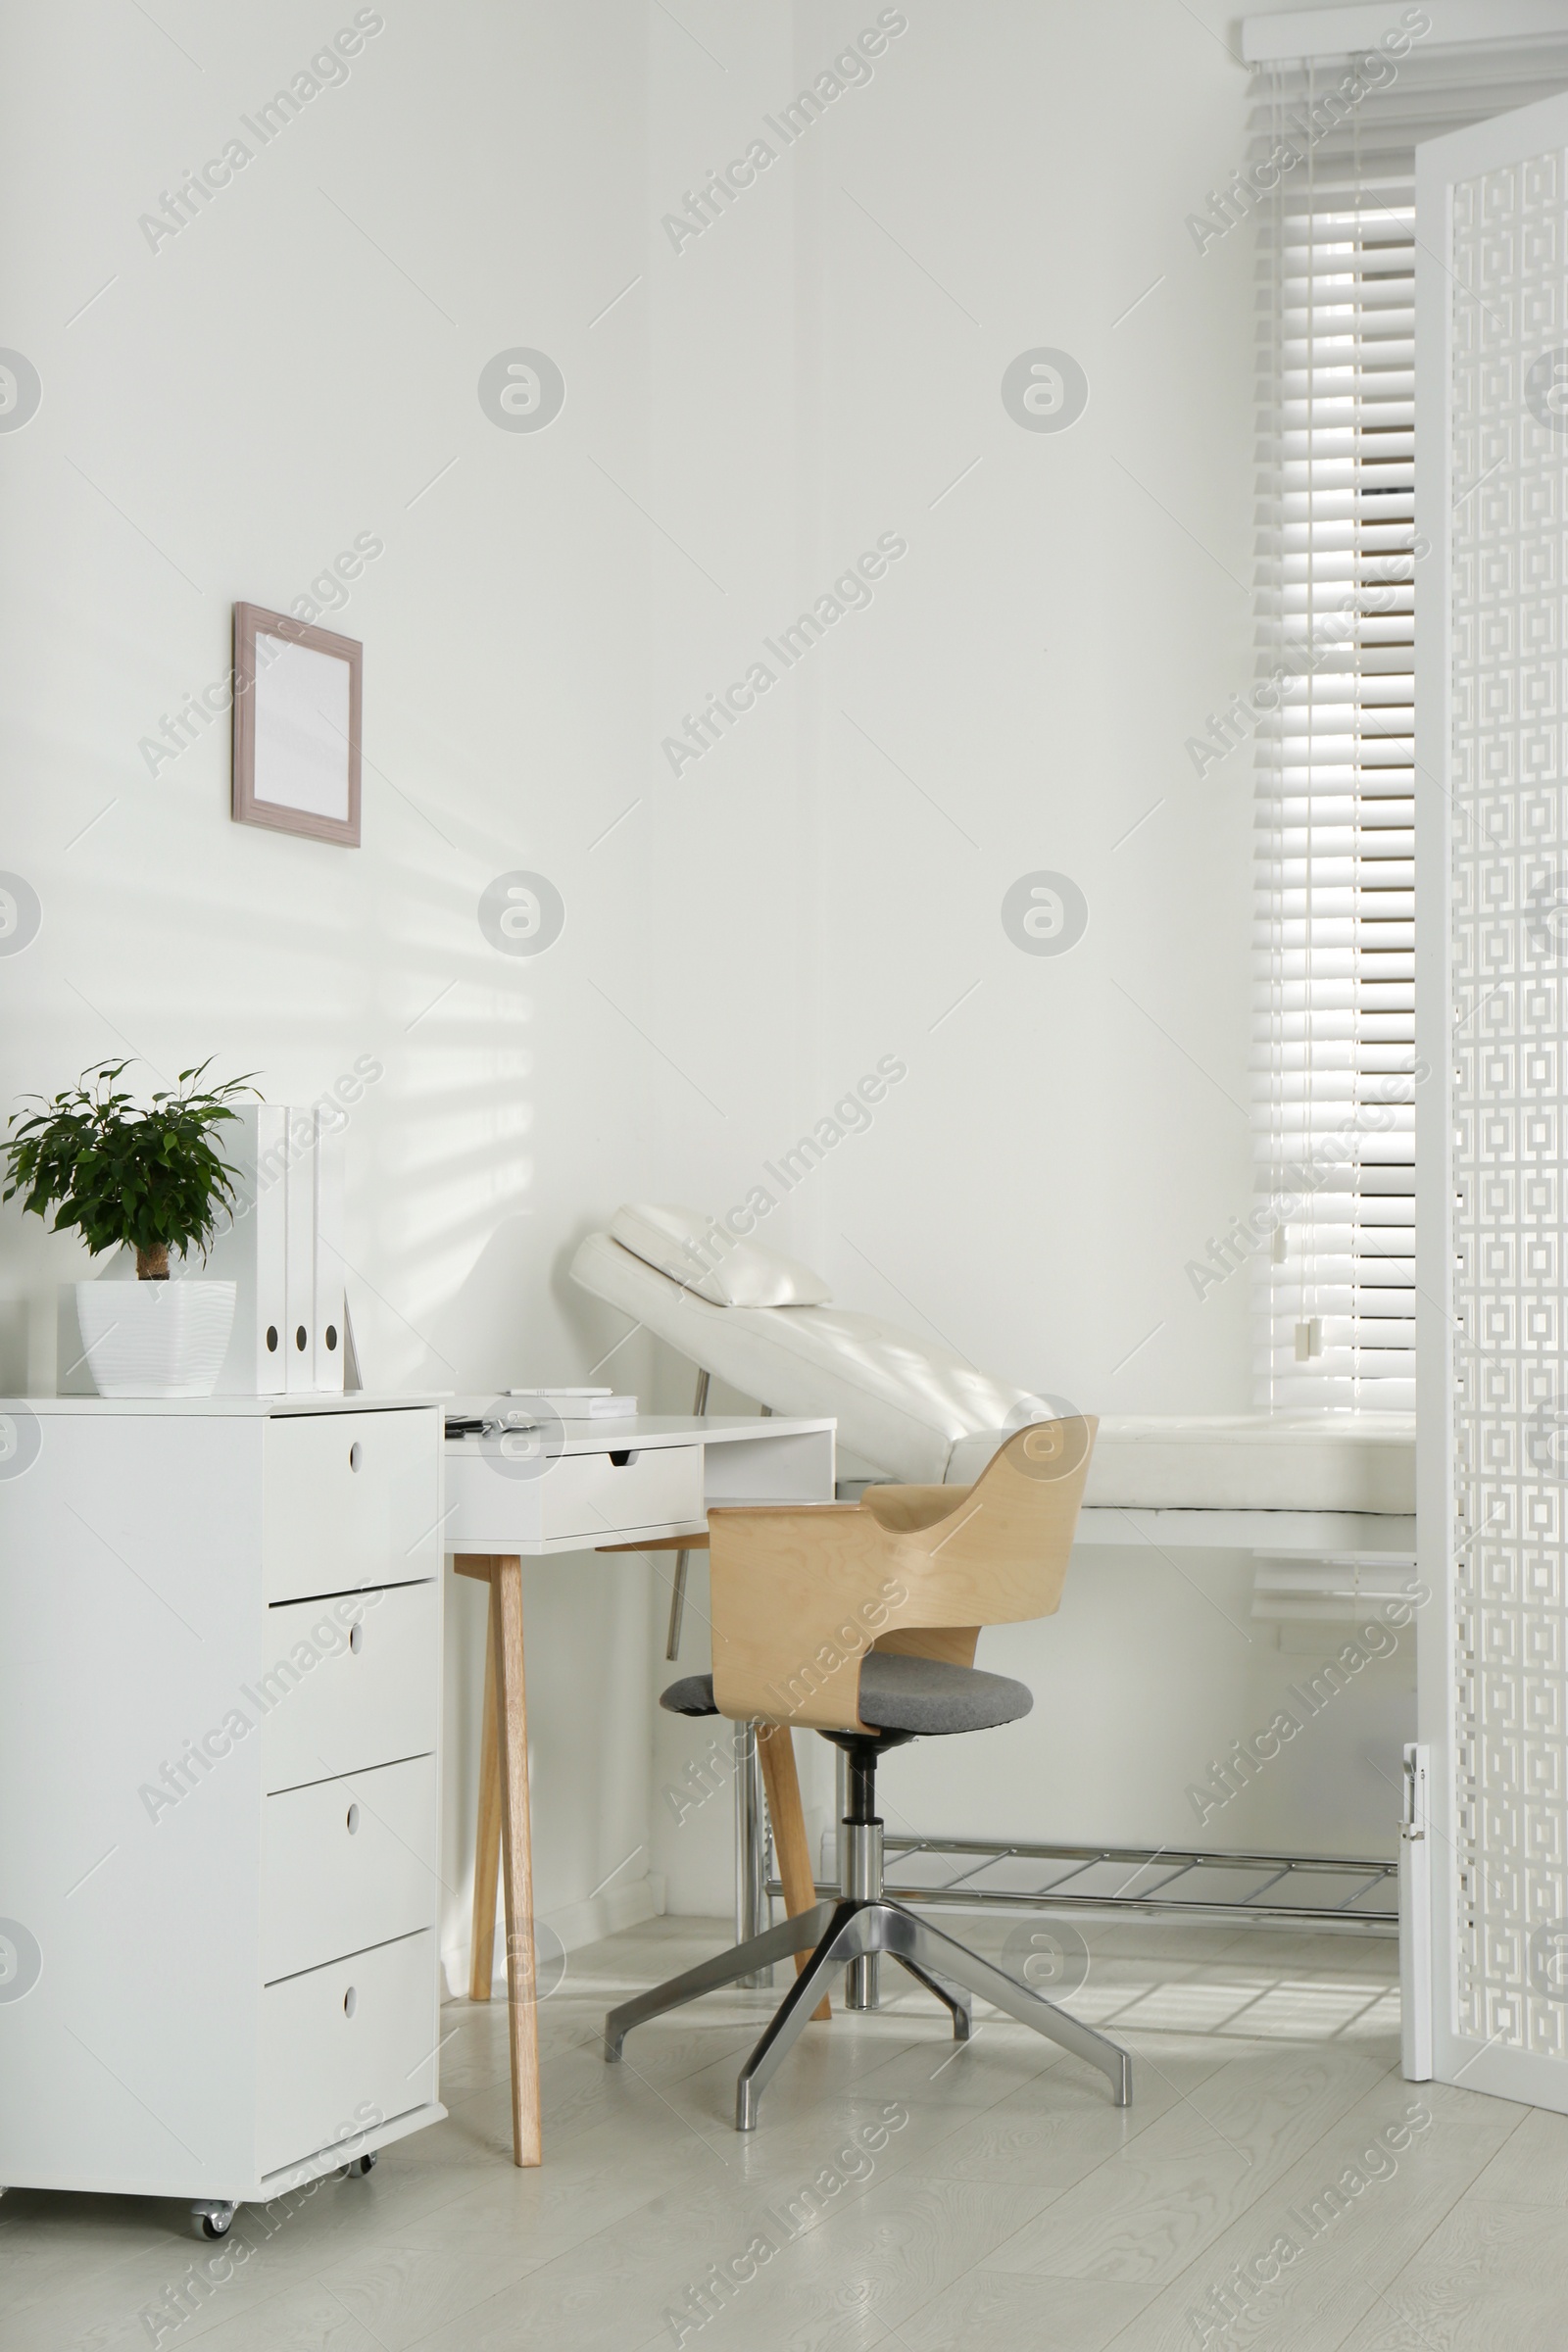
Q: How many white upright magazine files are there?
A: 3